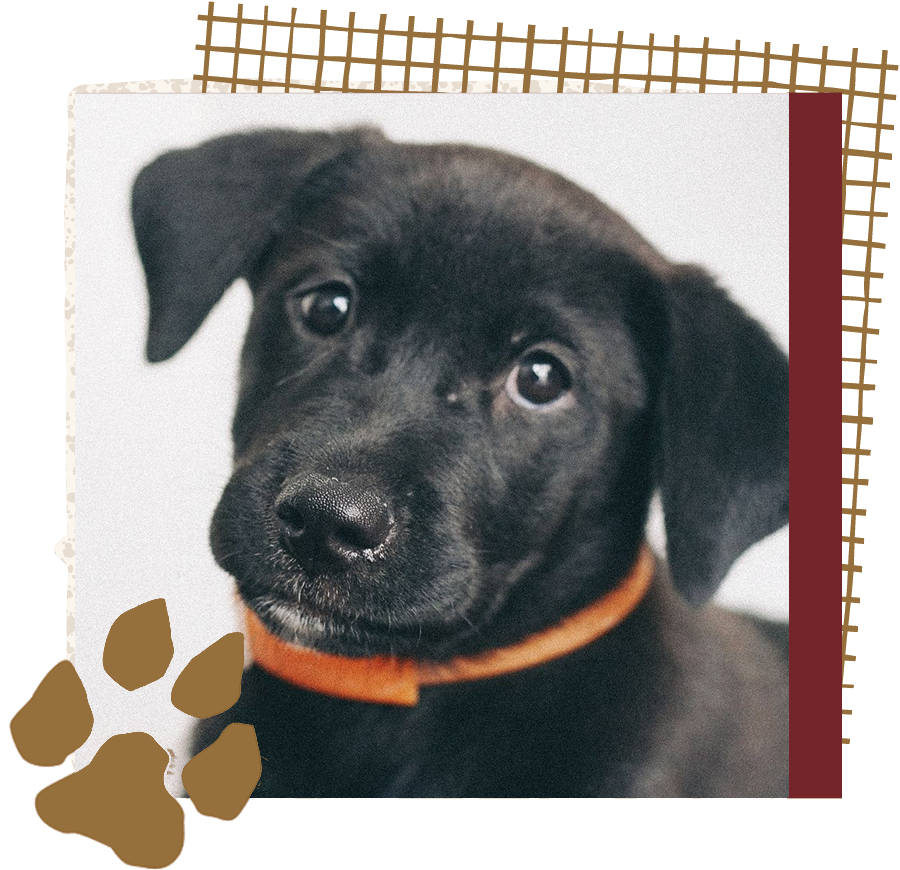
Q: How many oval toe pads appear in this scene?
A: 4